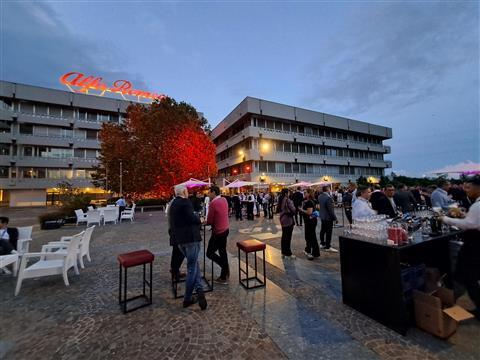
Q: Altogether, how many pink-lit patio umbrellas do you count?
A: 5